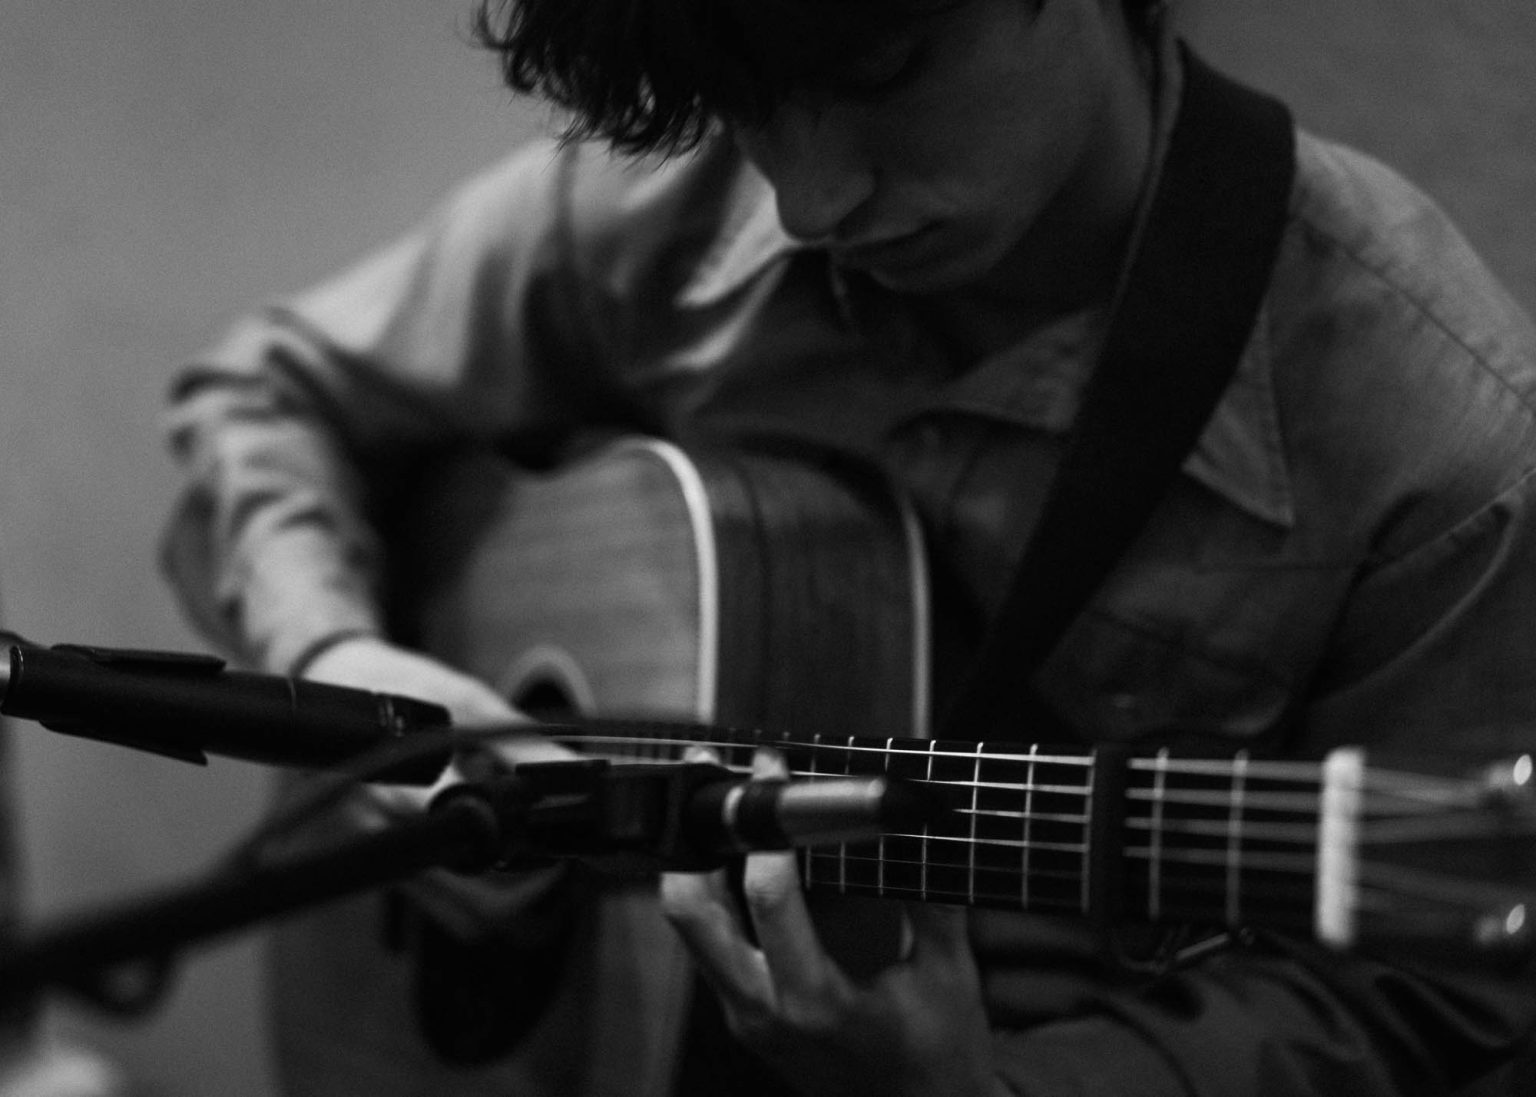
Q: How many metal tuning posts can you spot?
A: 2